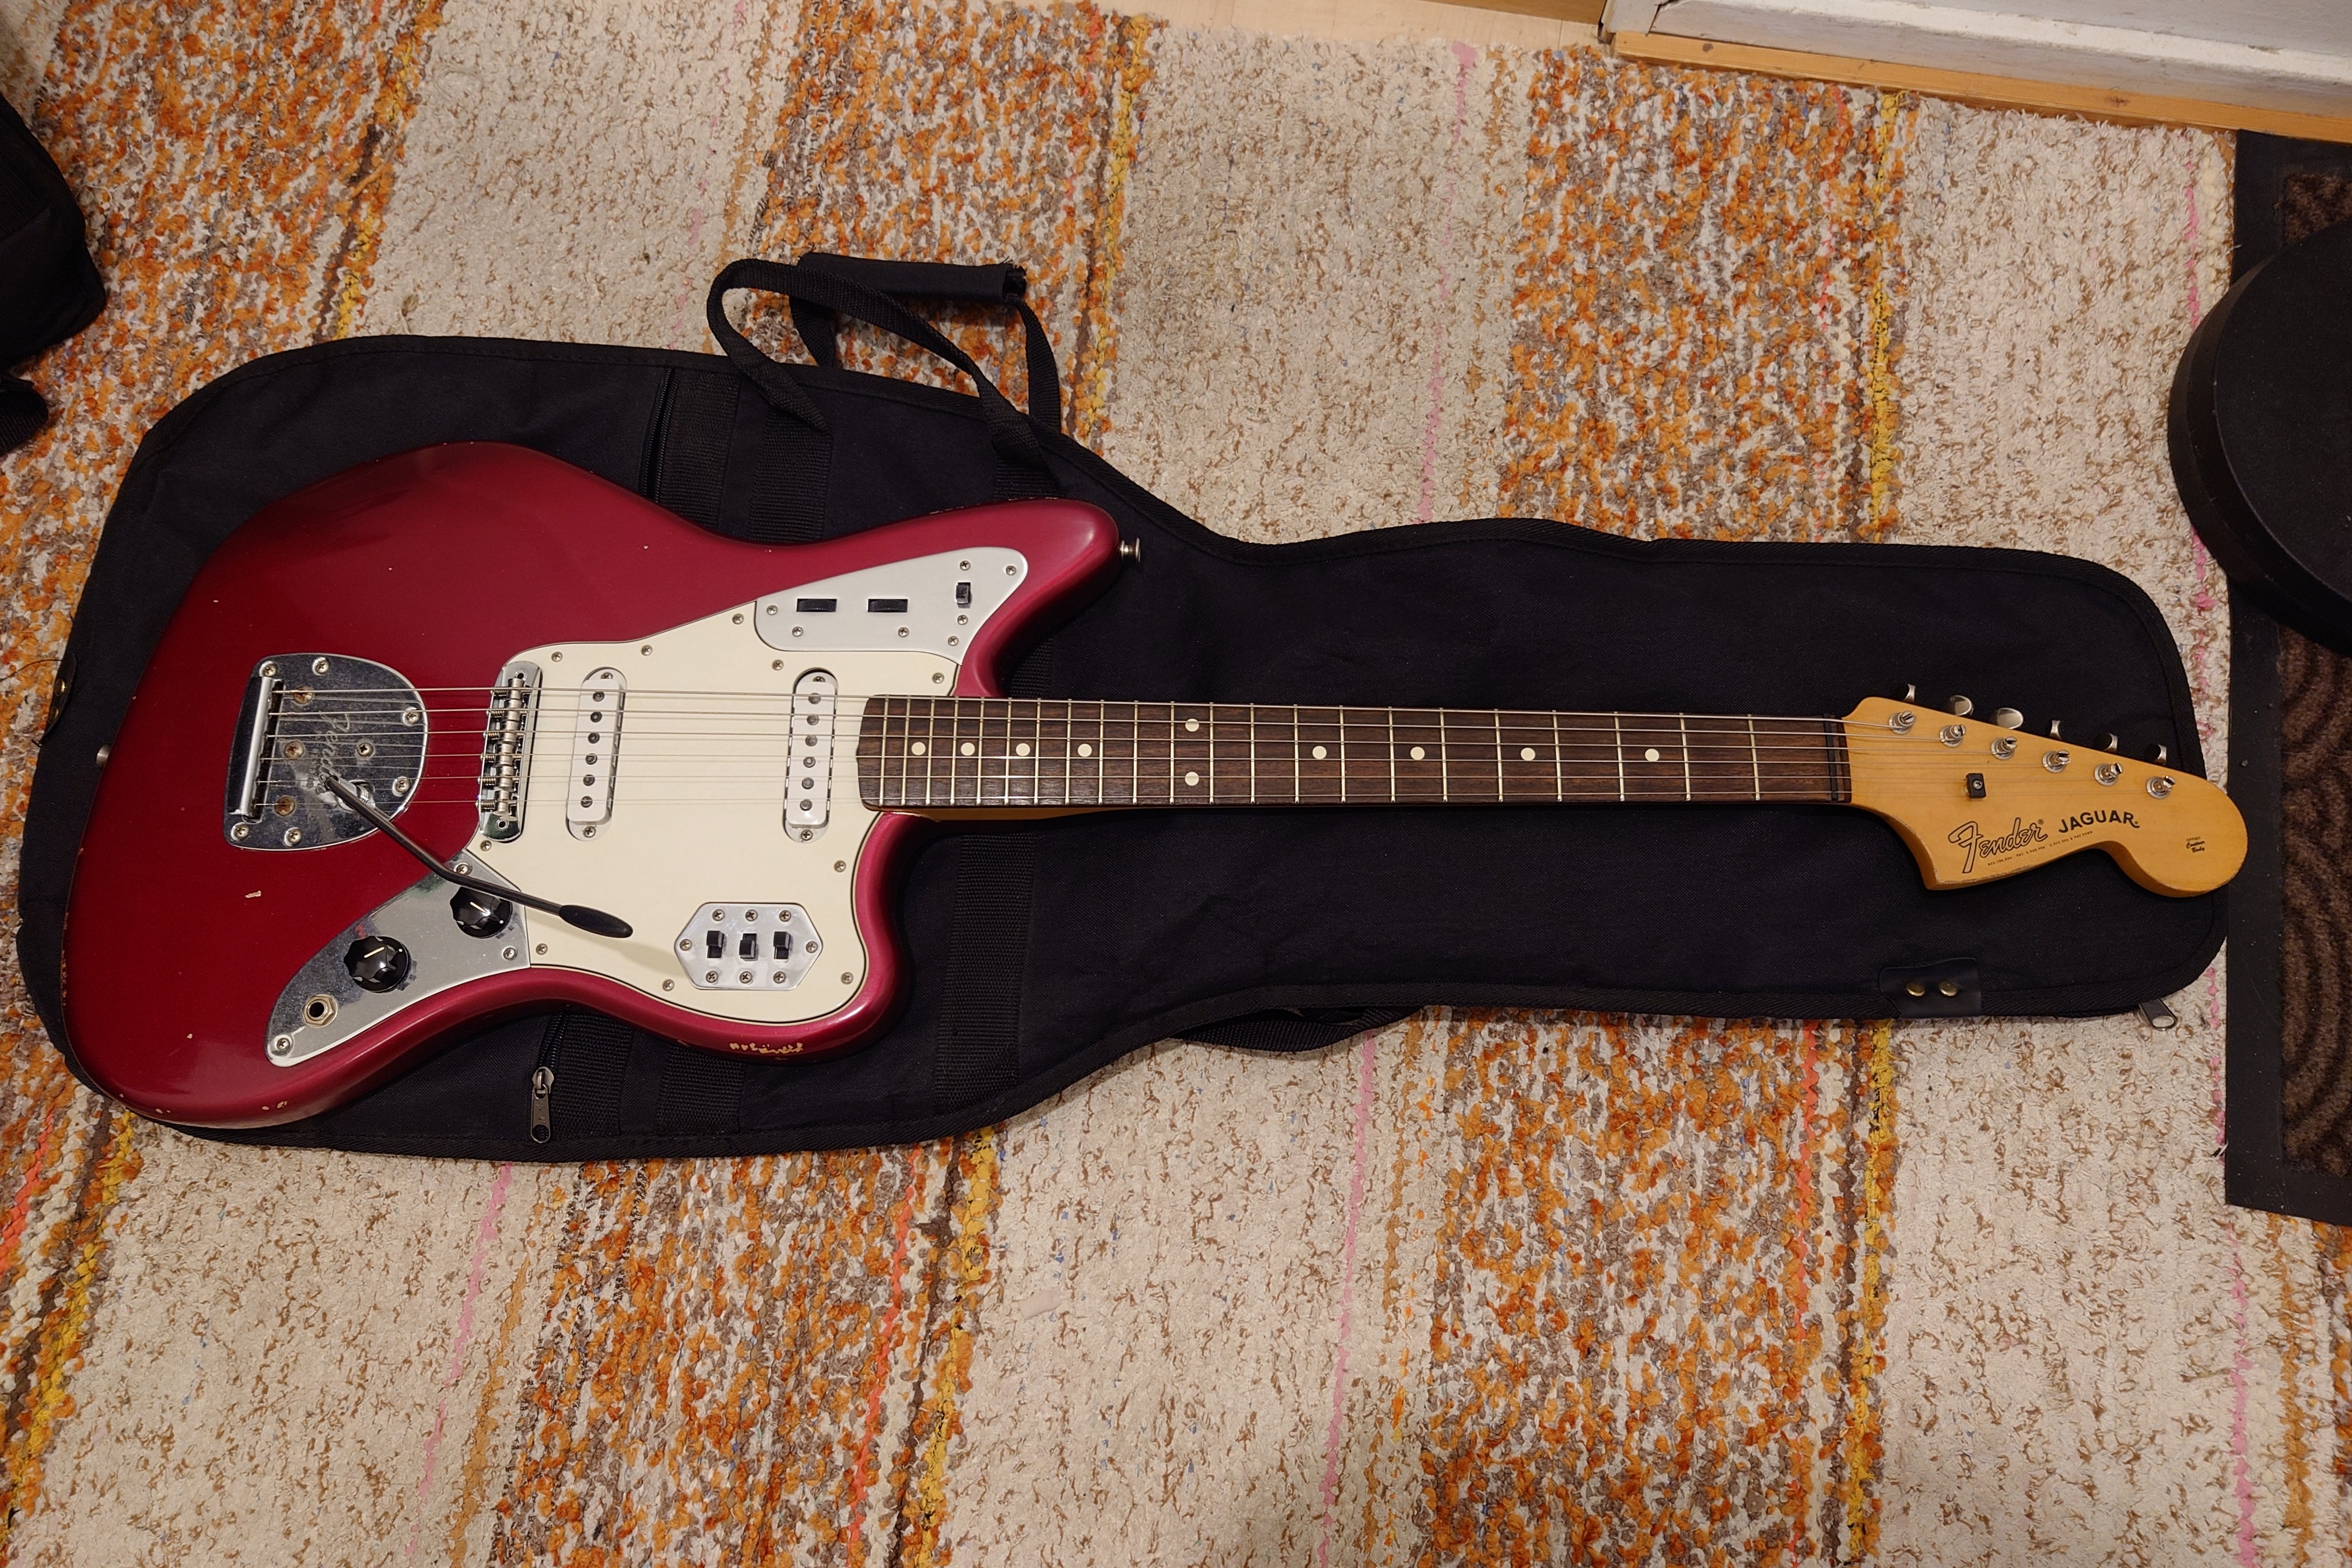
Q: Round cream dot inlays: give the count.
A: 10